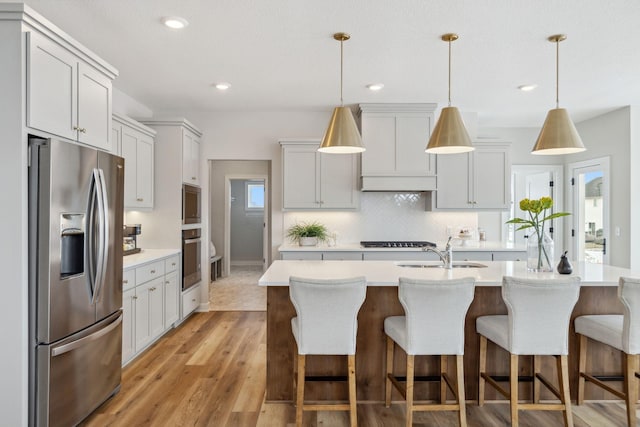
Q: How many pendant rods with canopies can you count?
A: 3